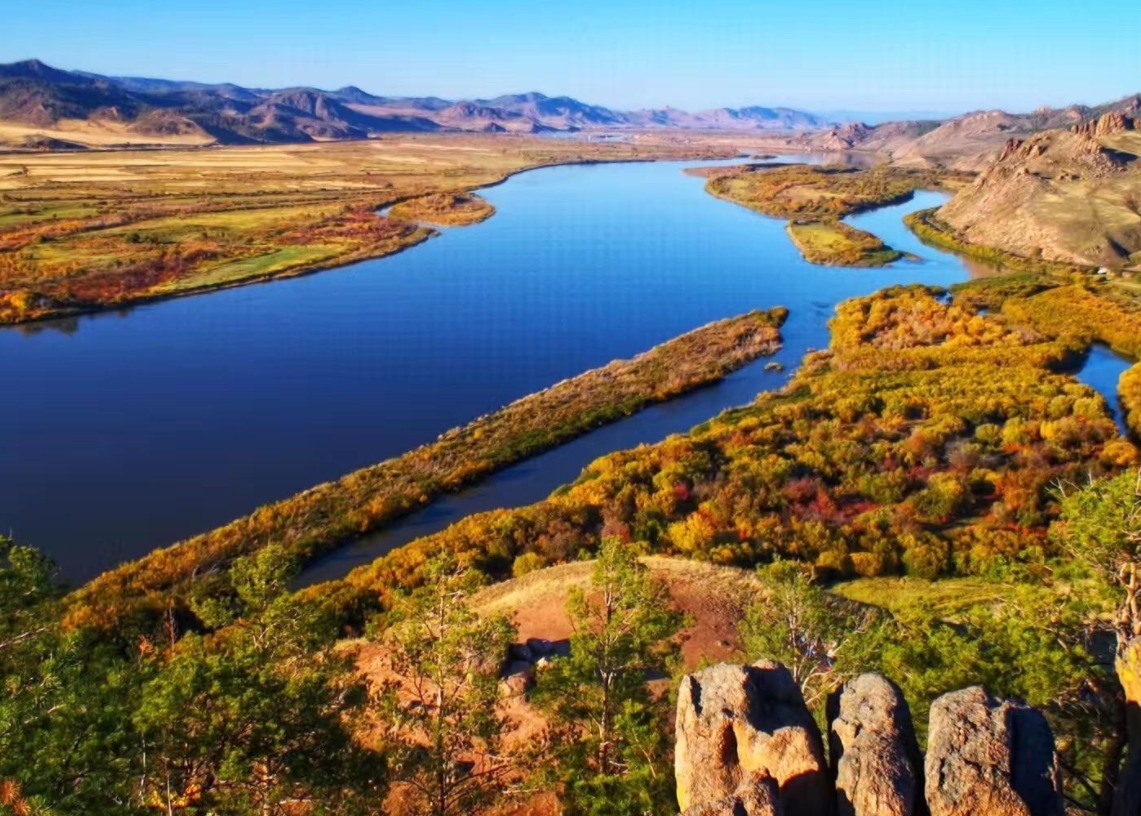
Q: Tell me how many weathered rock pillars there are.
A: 3